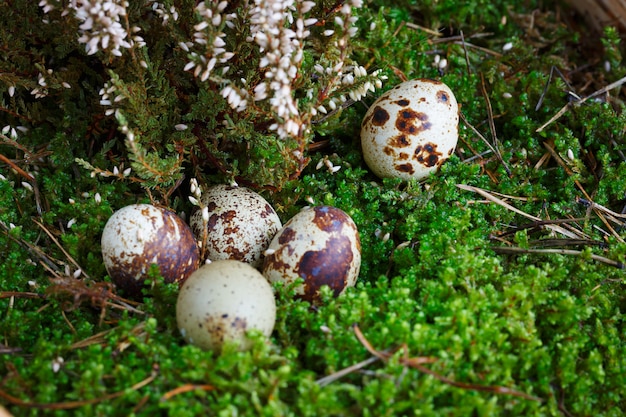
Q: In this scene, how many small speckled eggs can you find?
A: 5